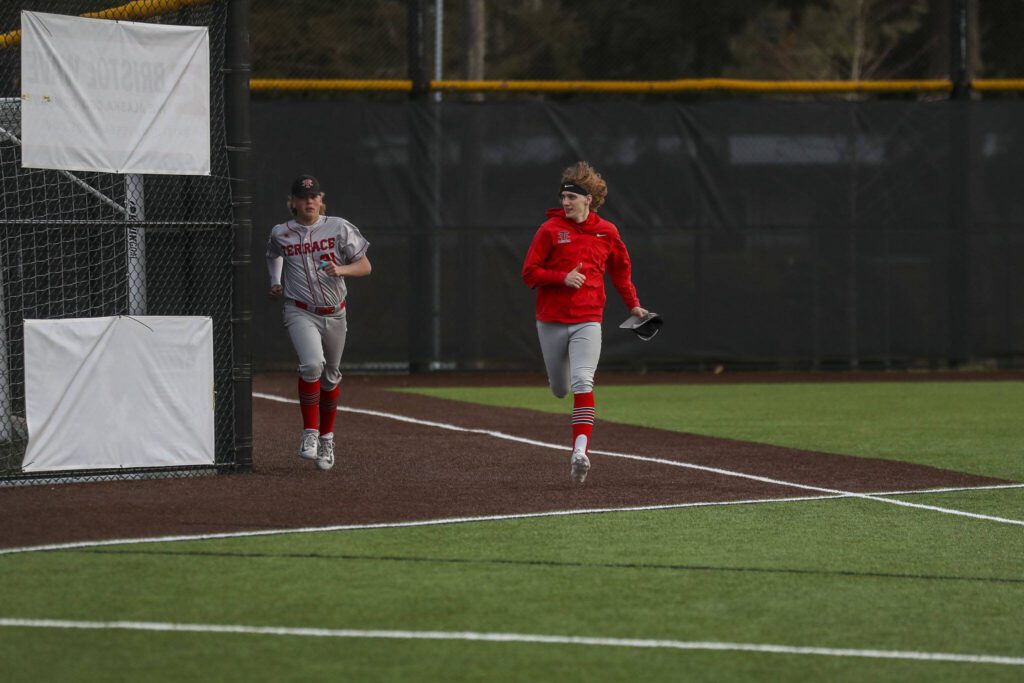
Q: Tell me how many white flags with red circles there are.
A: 0